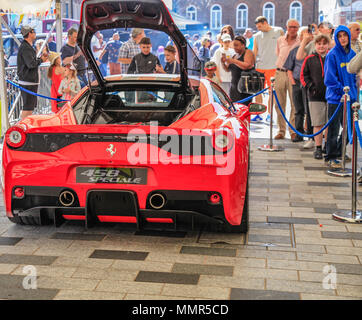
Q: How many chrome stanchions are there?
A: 3